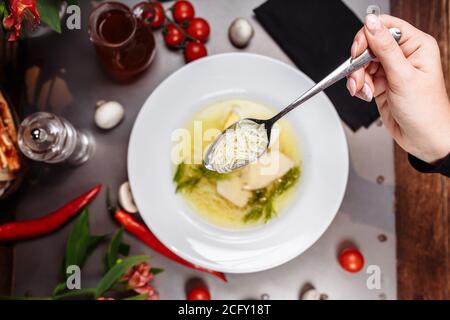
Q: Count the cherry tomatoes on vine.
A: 5